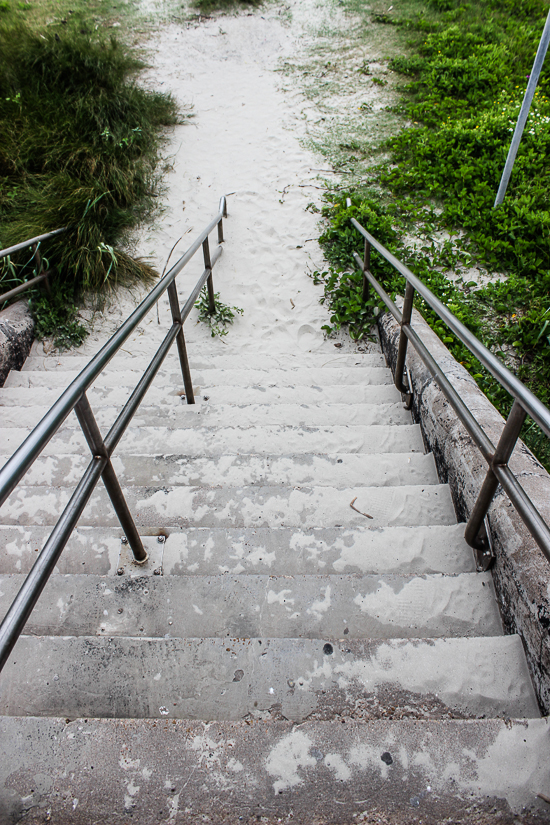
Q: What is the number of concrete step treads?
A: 11